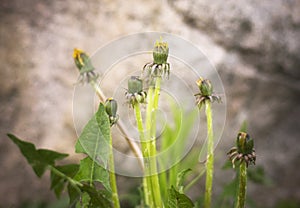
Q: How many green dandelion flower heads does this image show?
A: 6